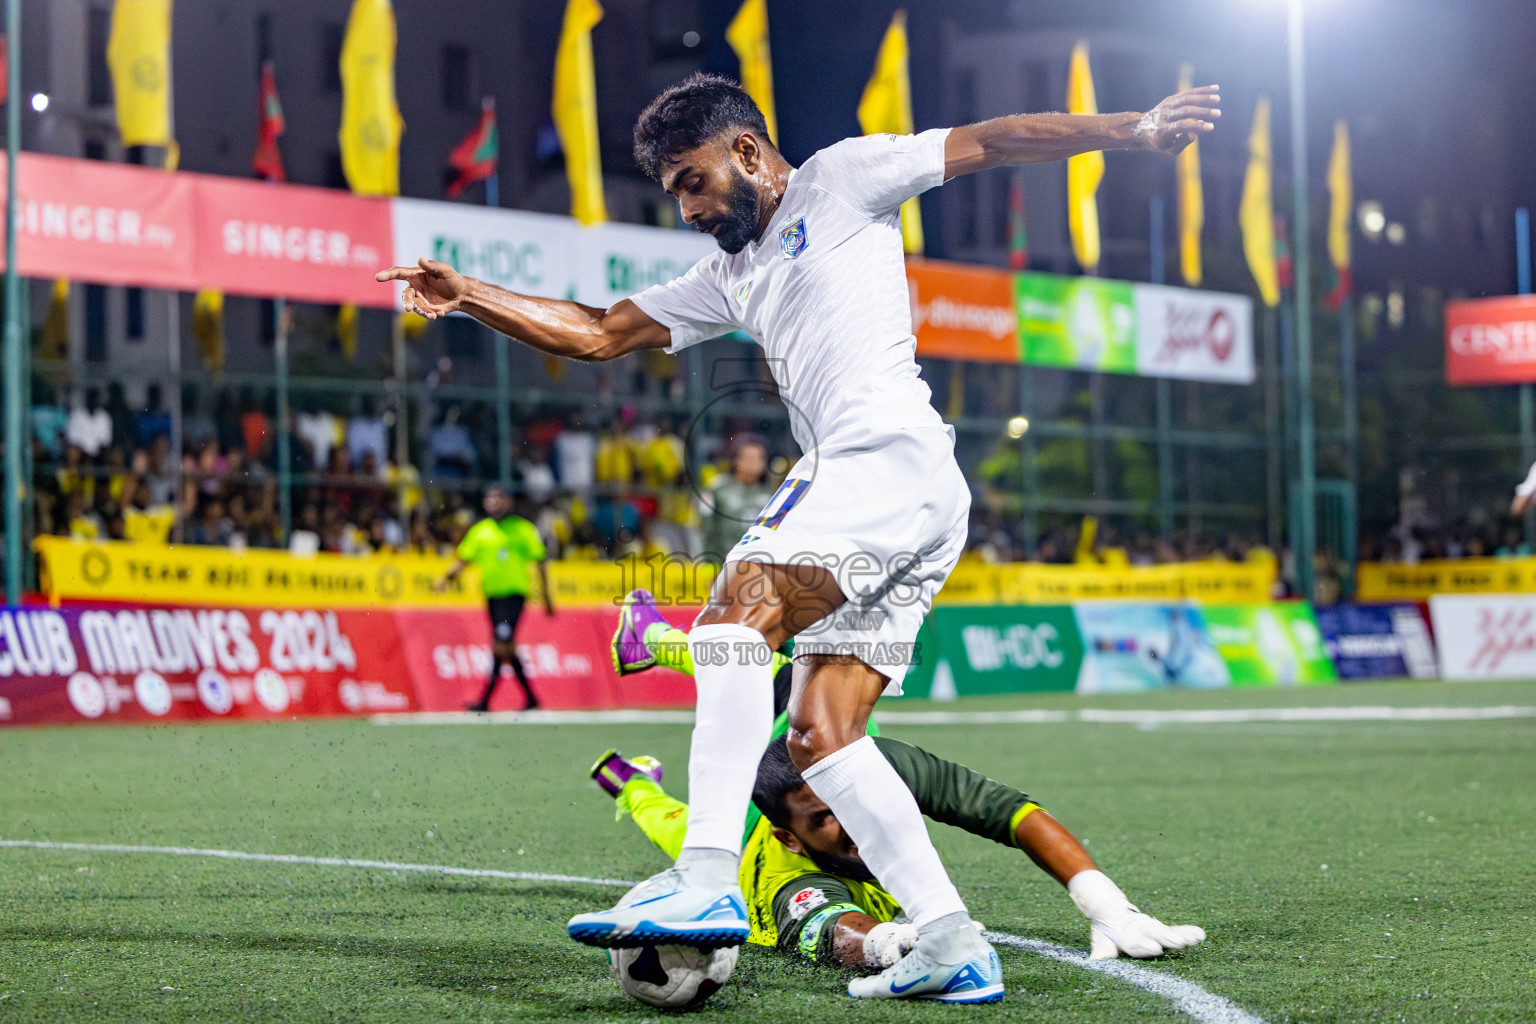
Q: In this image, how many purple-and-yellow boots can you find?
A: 2